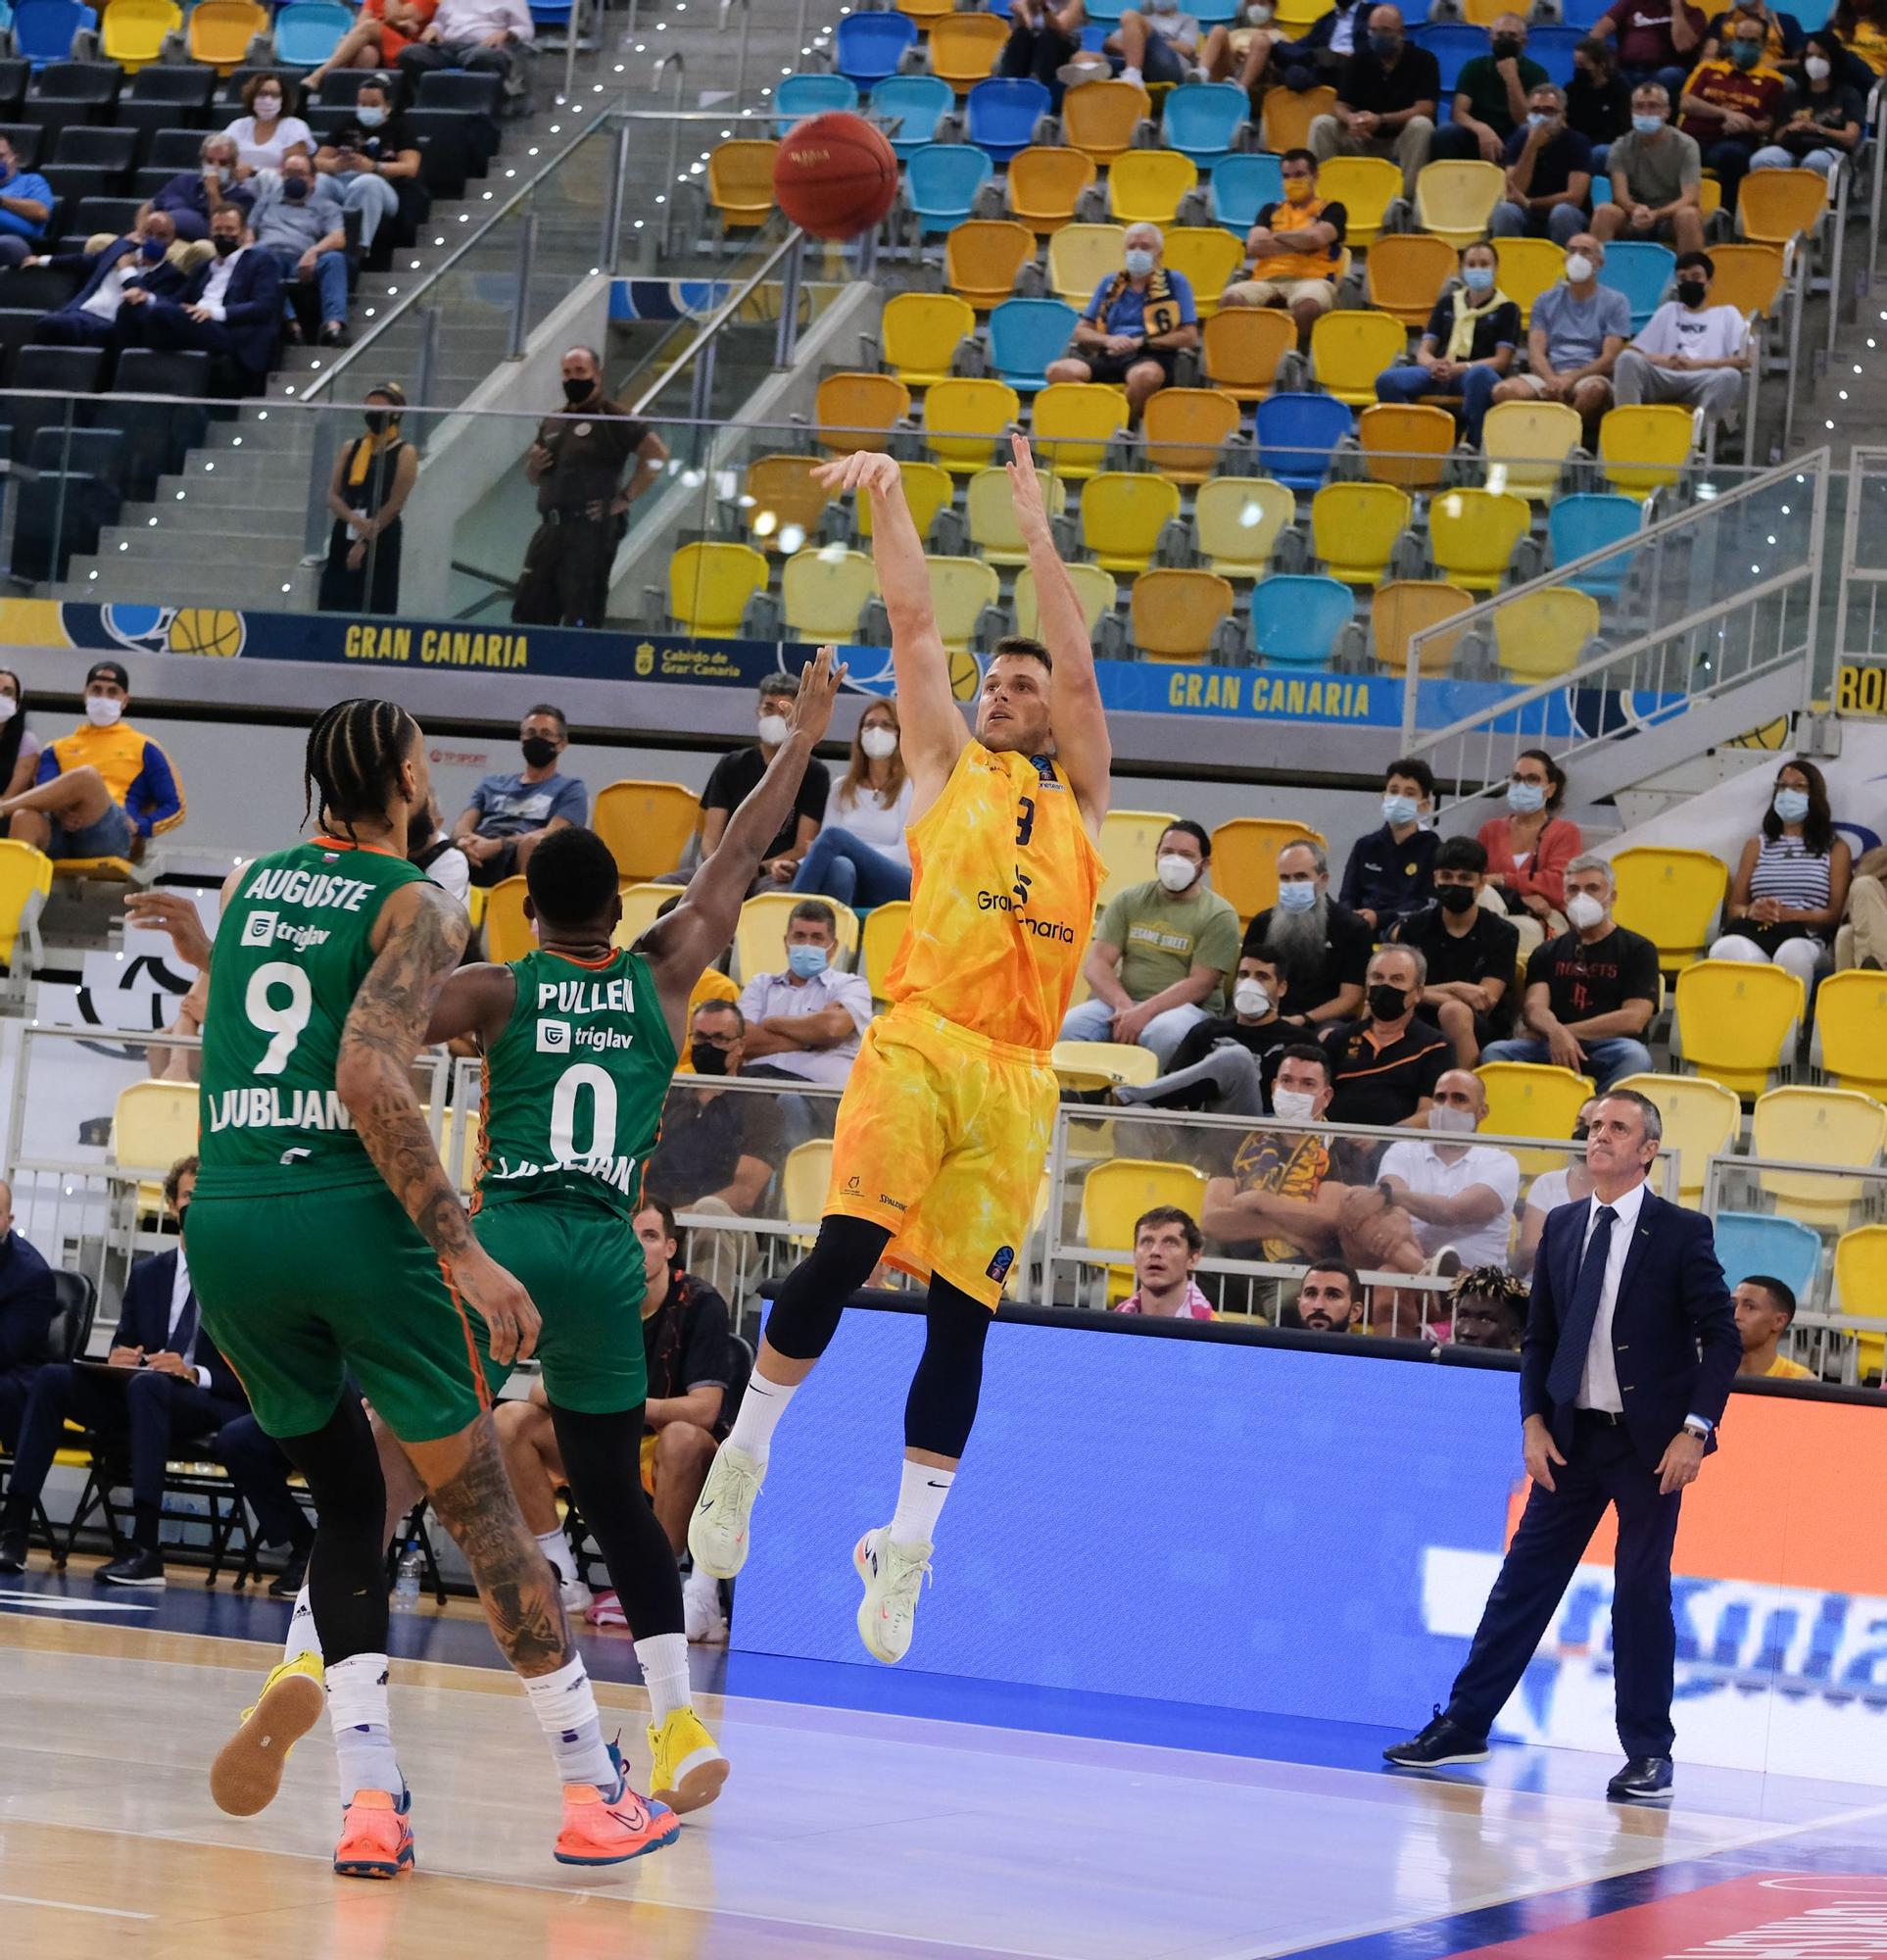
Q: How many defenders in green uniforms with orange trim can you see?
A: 2